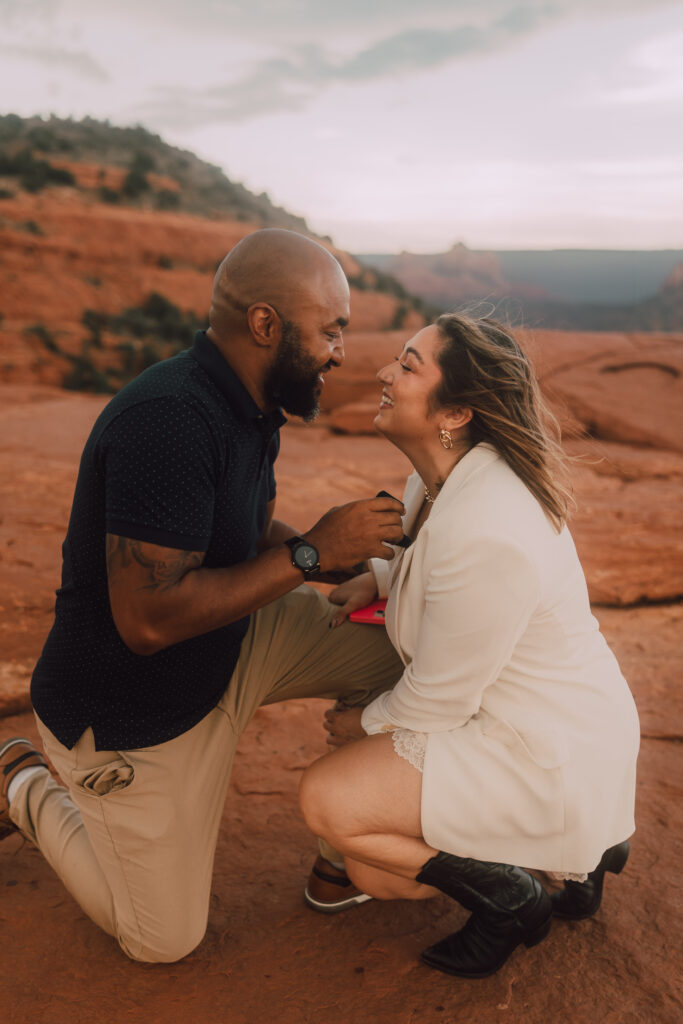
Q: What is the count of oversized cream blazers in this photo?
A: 1